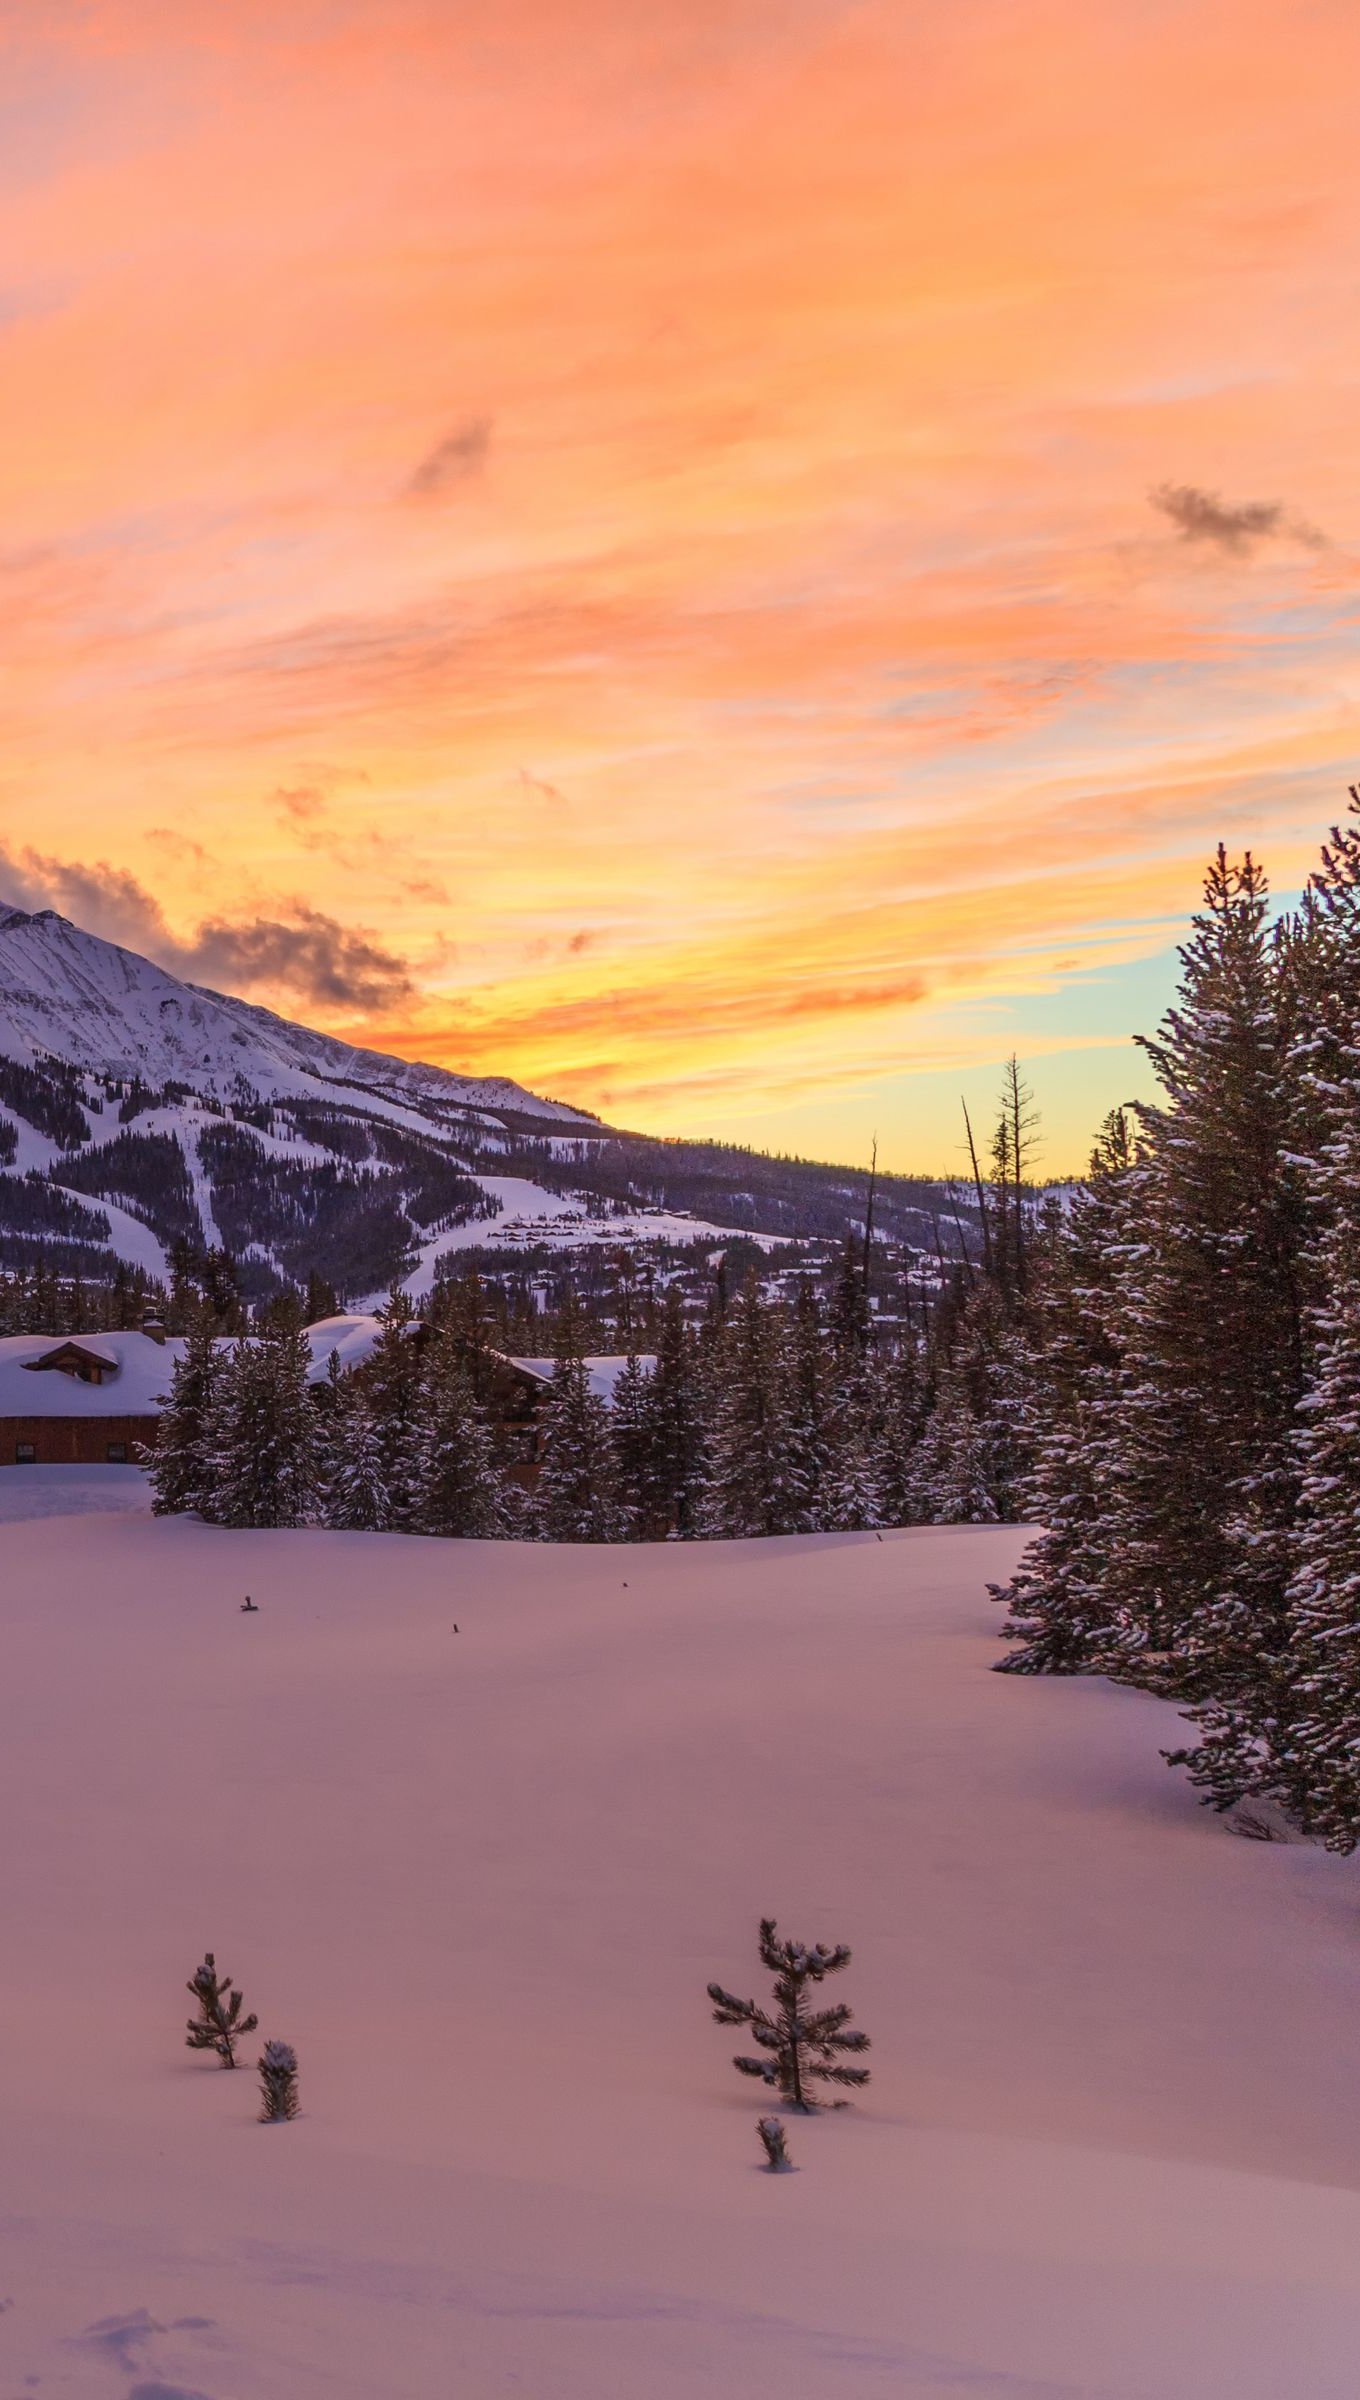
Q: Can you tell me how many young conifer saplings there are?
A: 4